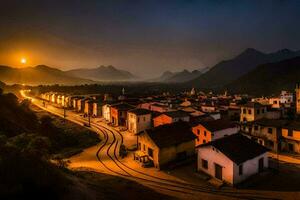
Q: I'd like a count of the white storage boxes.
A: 0